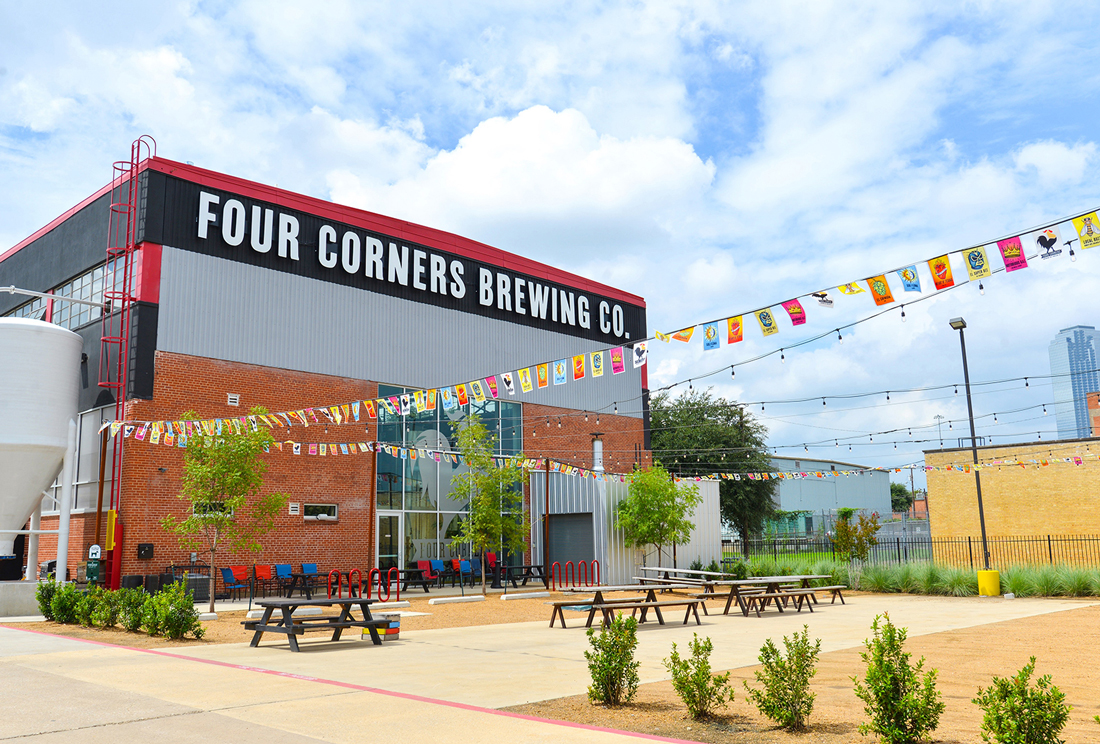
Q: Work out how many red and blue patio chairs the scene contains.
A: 11